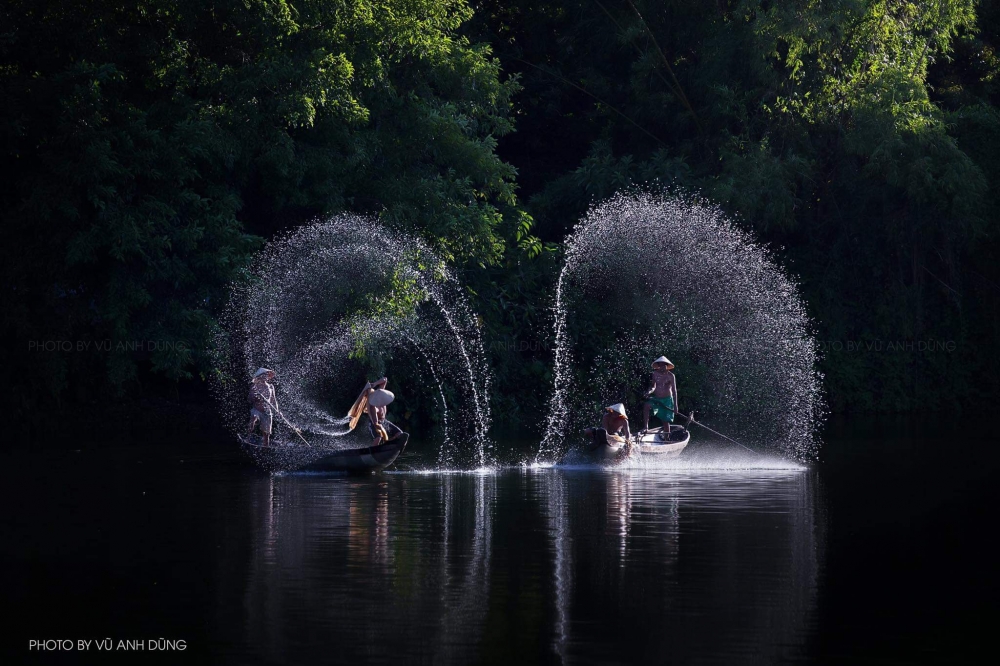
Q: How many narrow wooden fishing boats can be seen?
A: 2